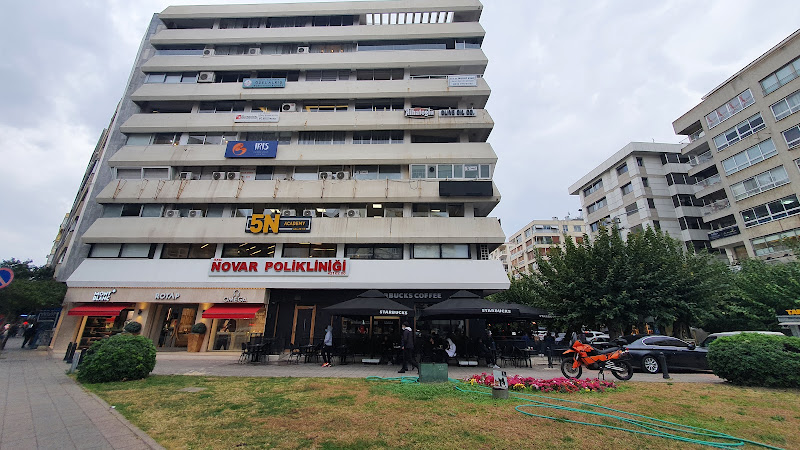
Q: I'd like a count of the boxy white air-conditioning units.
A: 15